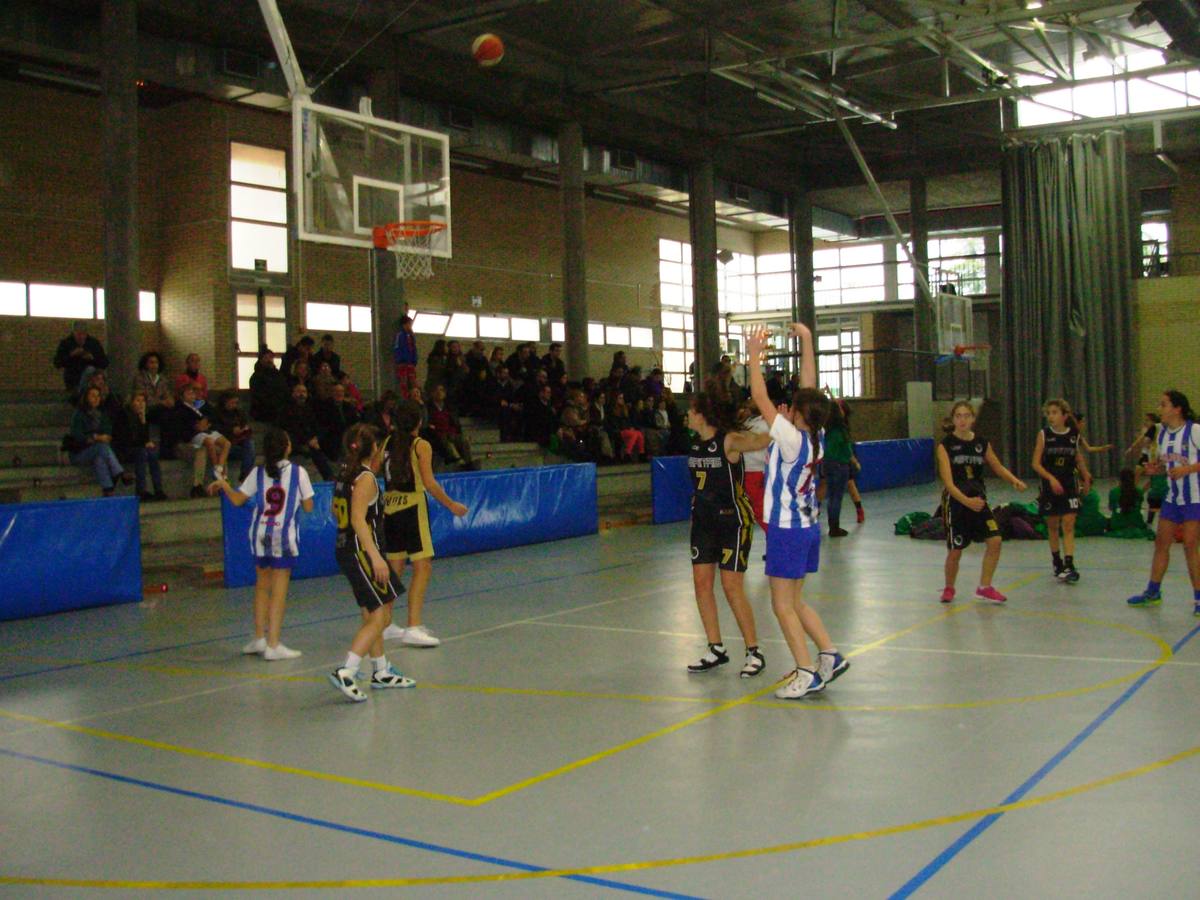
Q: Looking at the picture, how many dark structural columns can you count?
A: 6